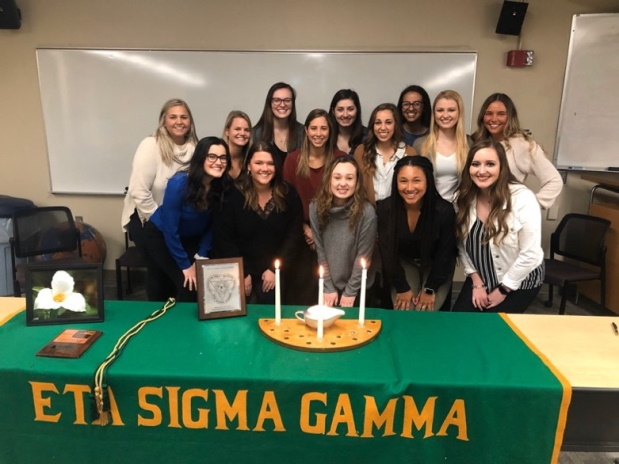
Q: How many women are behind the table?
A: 14